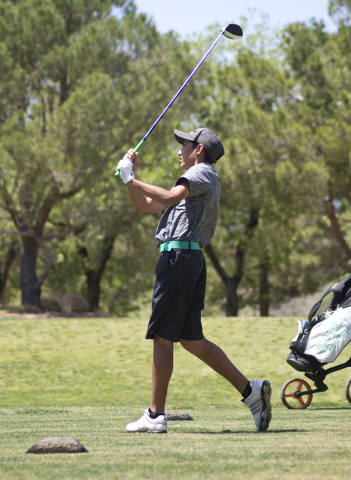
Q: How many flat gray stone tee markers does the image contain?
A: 2